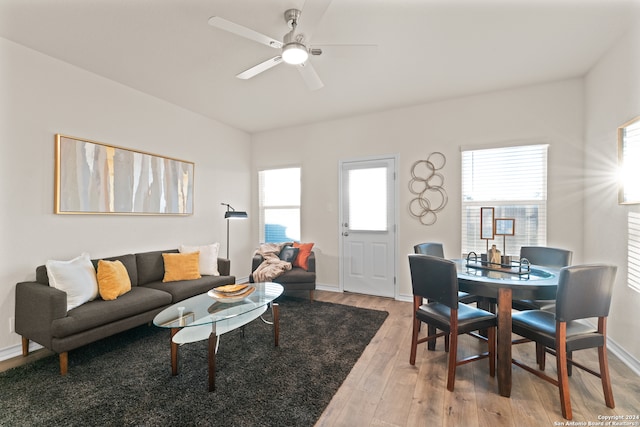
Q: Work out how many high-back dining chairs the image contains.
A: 4